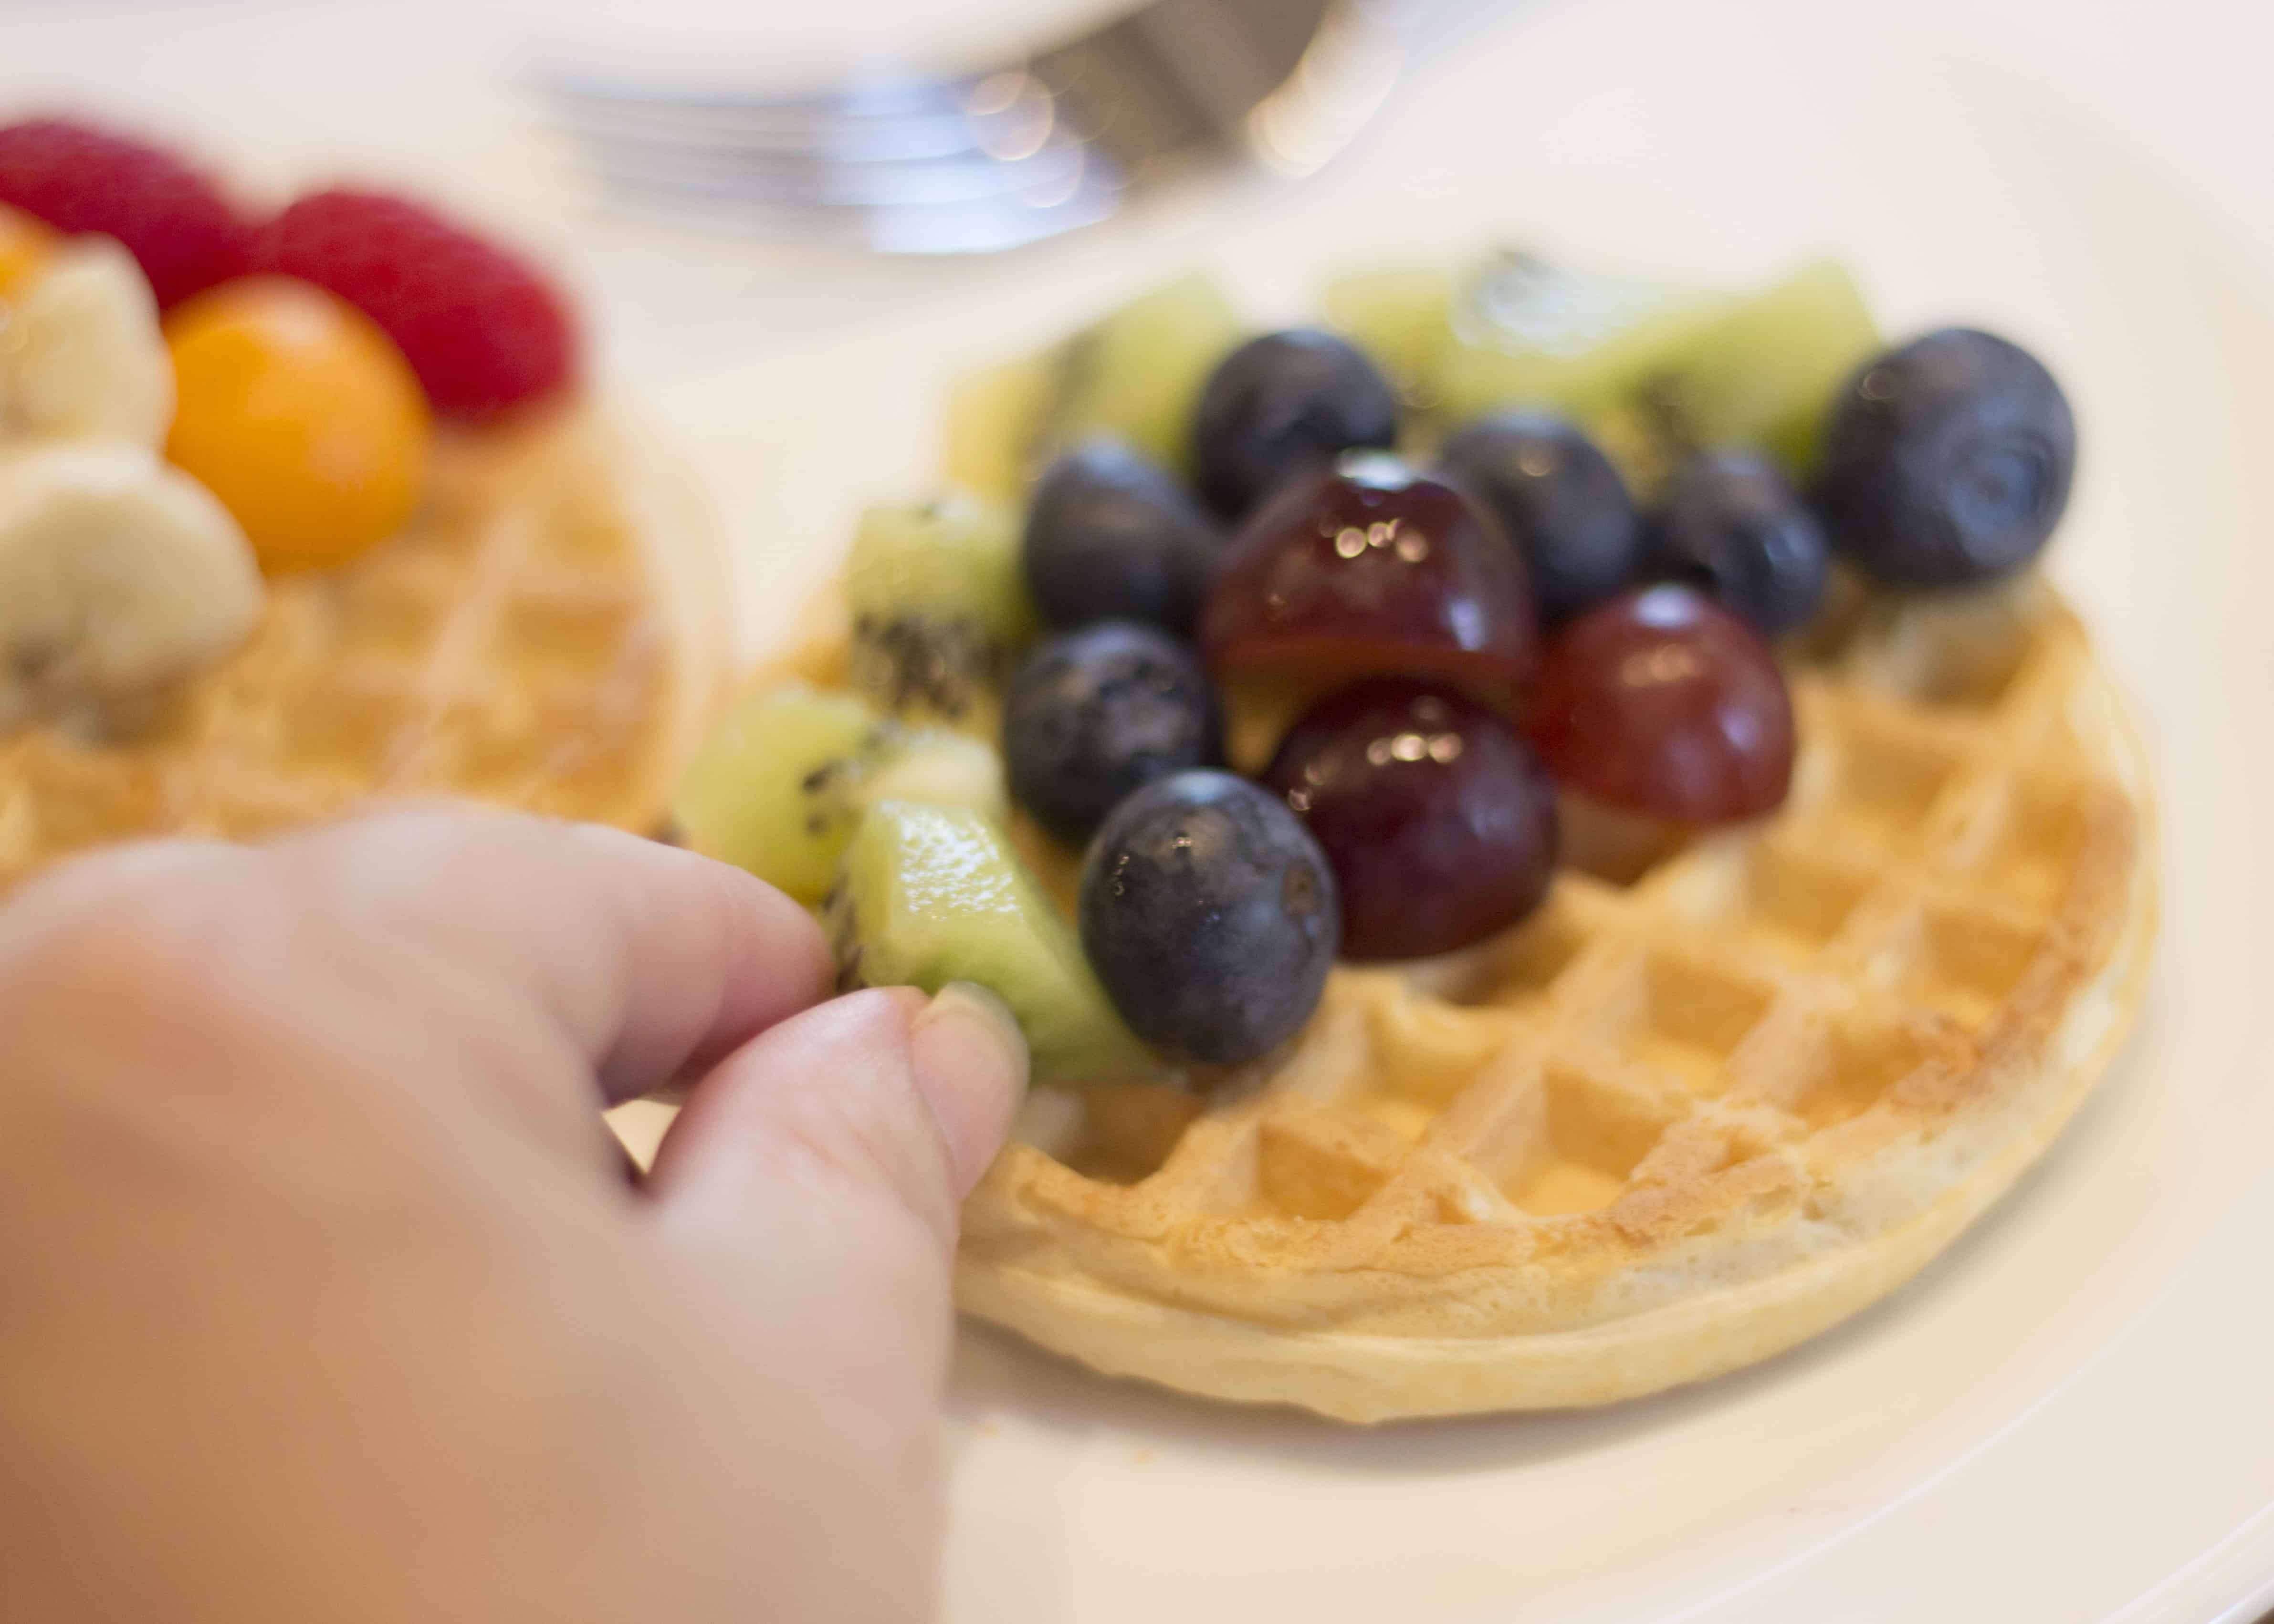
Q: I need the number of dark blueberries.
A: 7